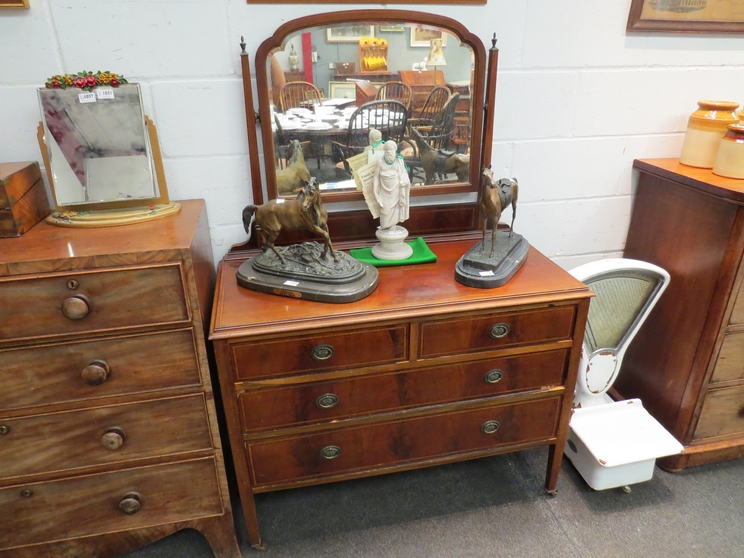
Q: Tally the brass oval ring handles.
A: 6